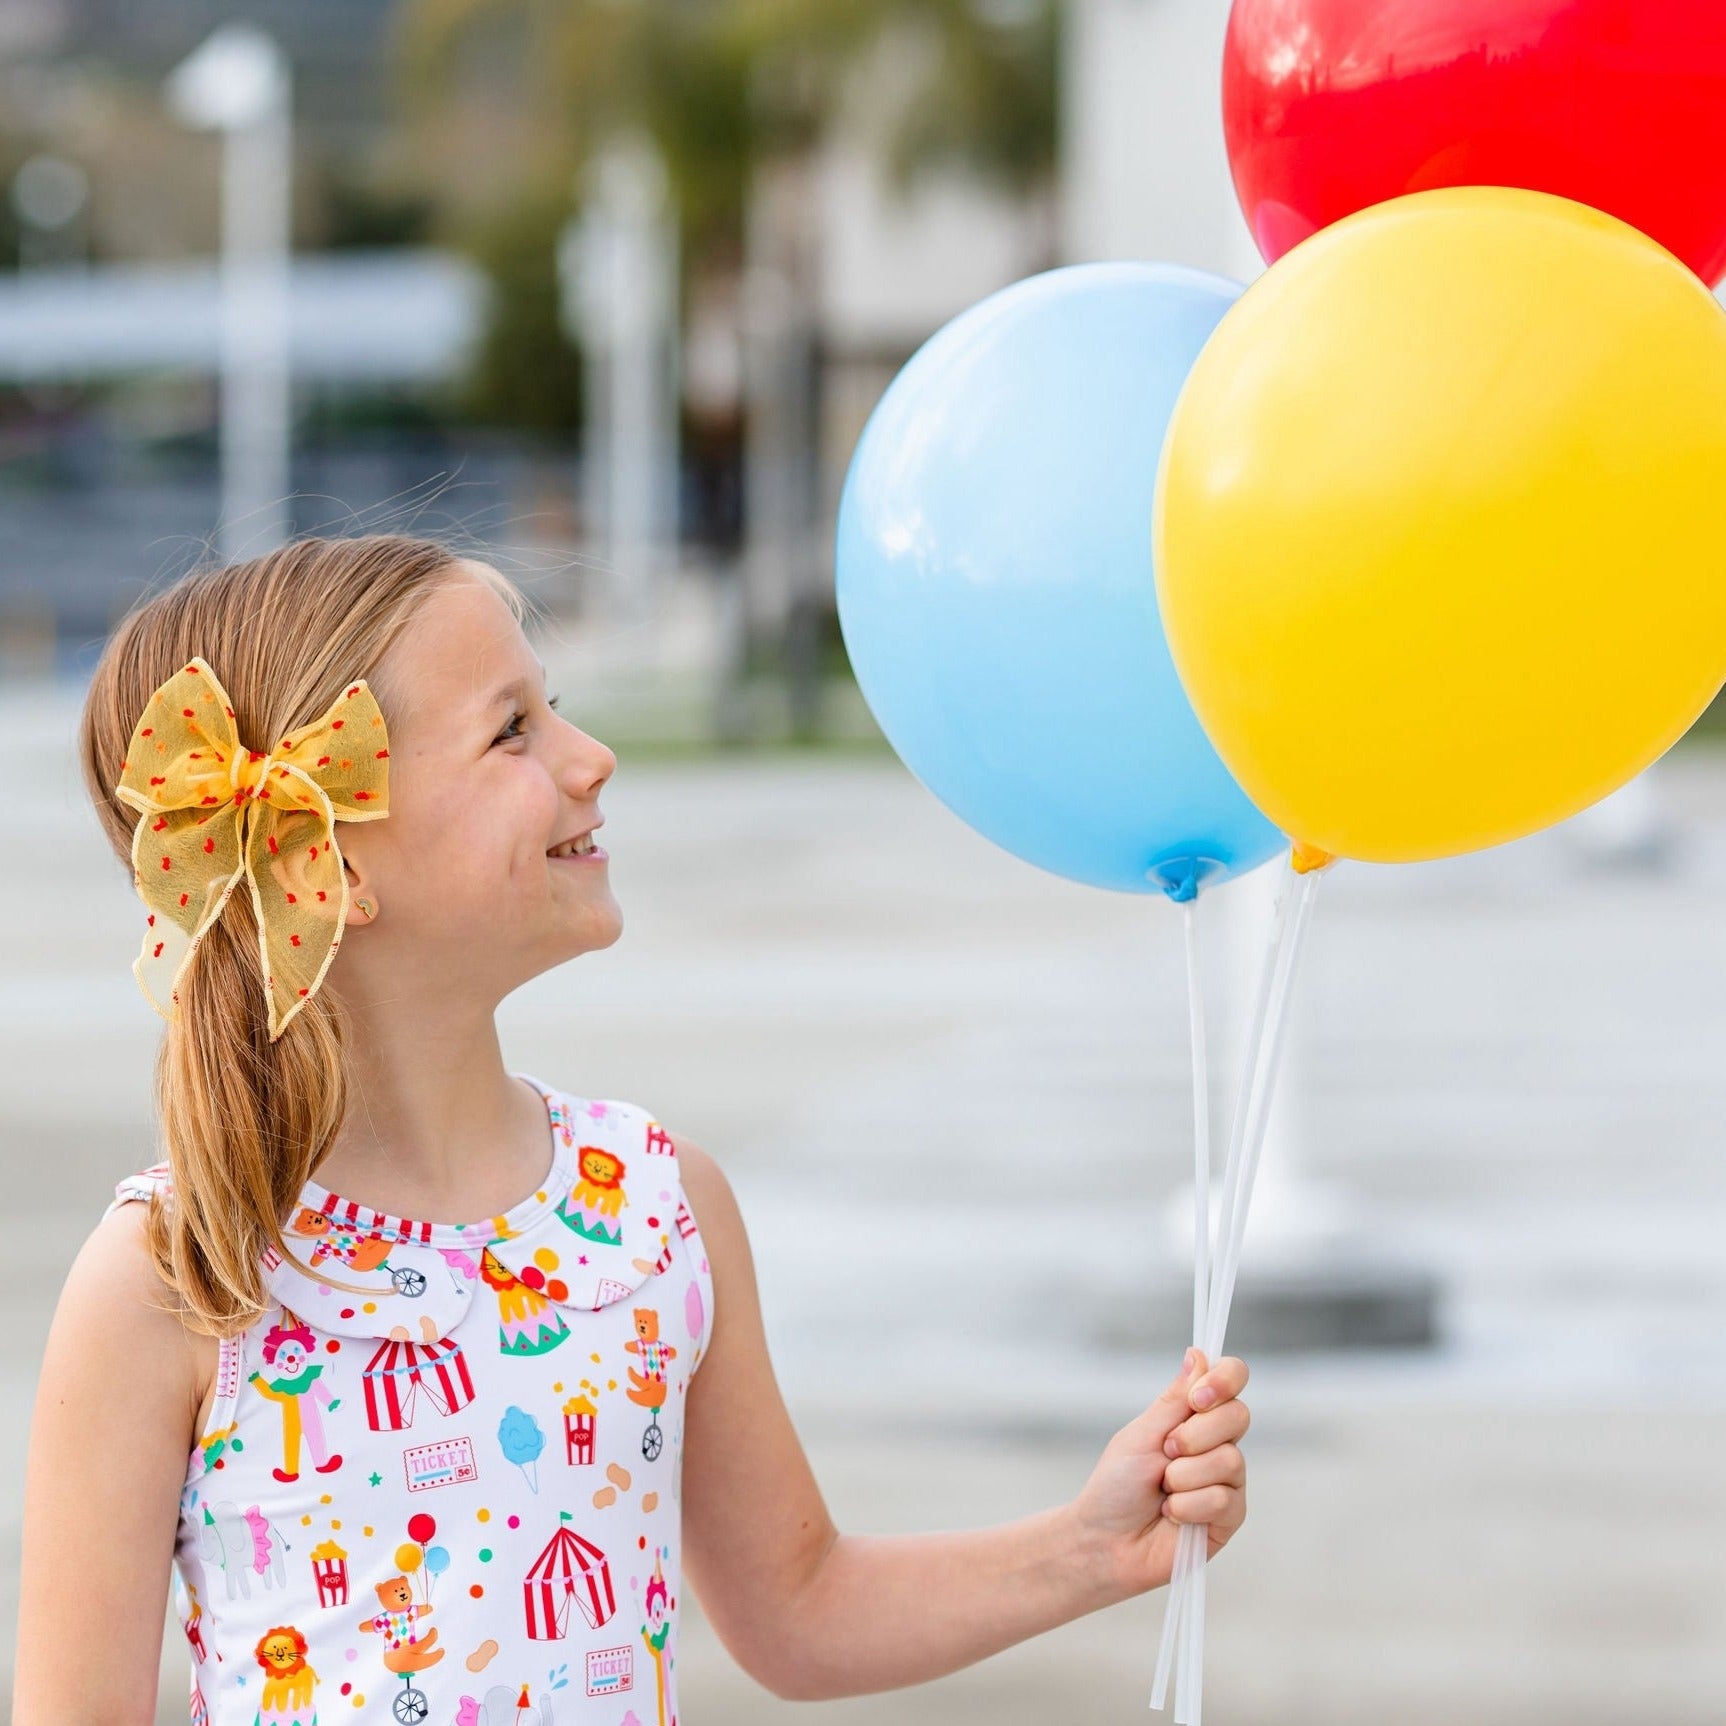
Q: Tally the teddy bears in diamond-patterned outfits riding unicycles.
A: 3